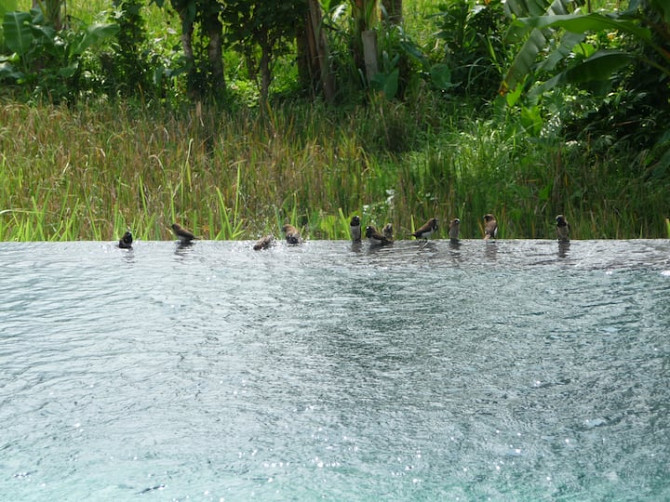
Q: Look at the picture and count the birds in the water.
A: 11